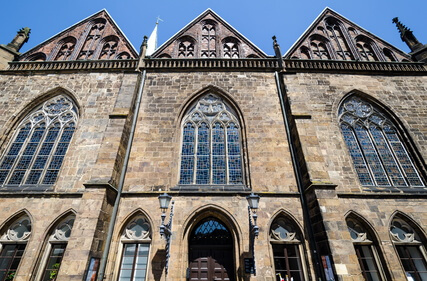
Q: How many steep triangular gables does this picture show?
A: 3